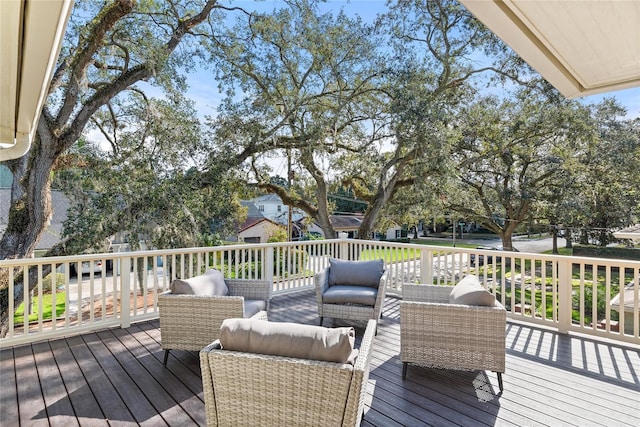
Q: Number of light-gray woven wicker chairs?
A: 4